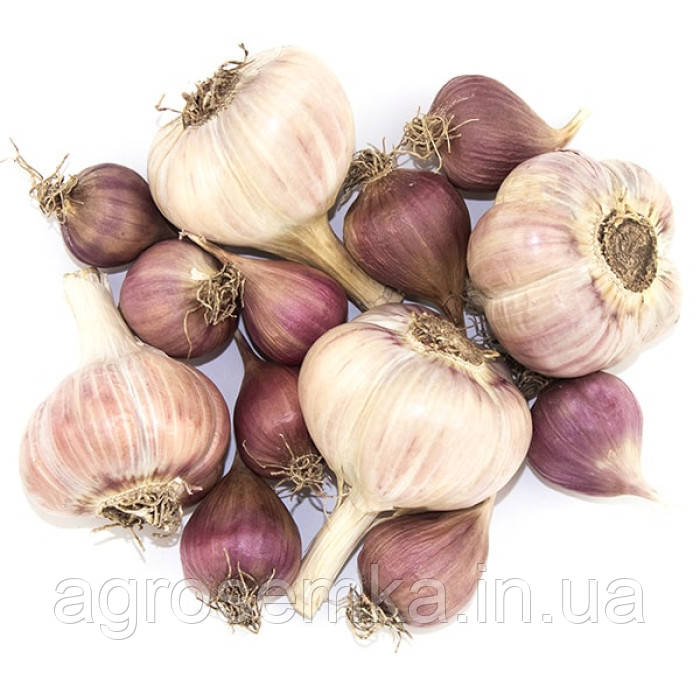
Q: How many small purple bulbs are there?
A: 9